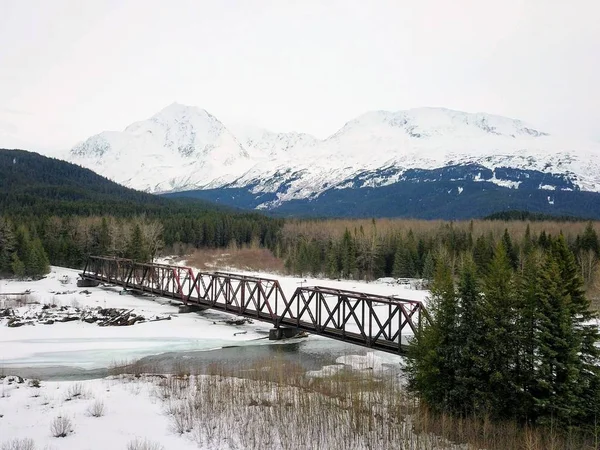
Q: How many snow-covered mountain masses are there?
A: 2